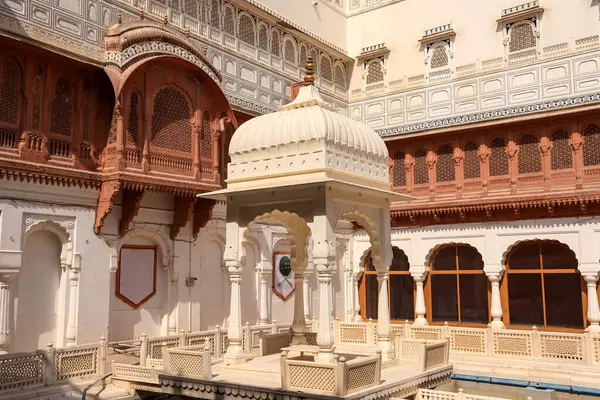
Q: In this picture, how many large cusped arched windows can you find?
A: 3